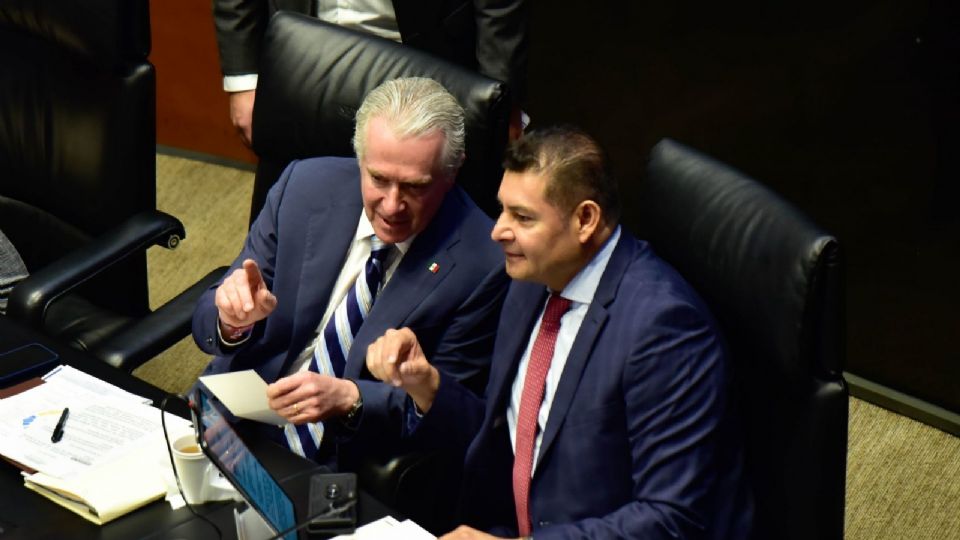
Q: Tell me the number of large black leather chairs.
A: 3